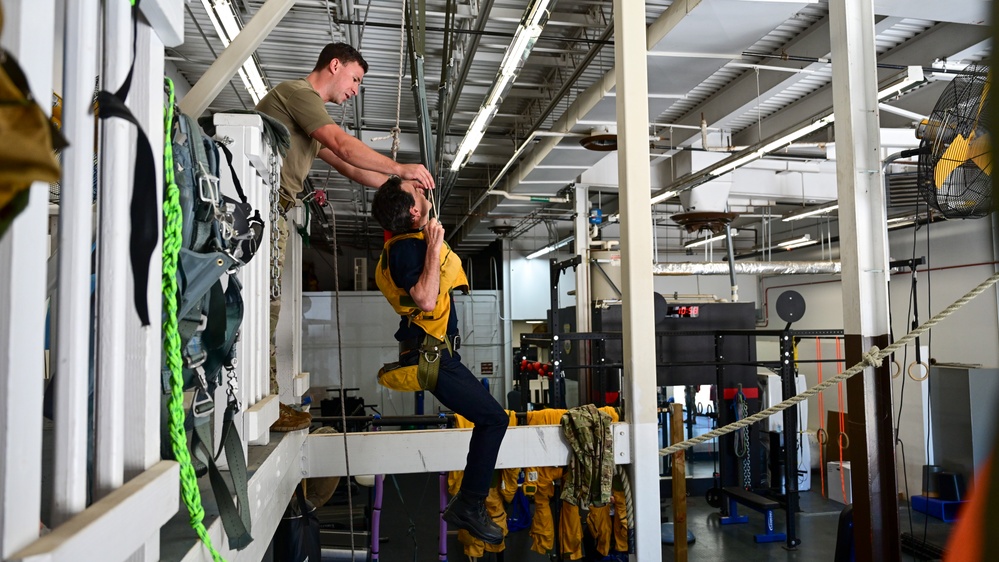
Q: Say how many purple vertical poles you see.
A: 2